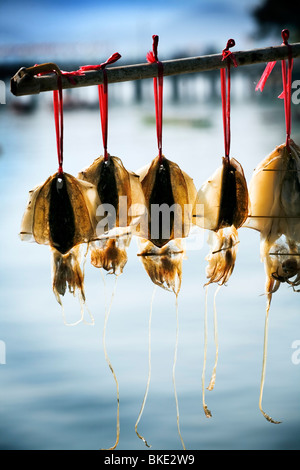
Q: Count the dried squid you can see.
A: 5